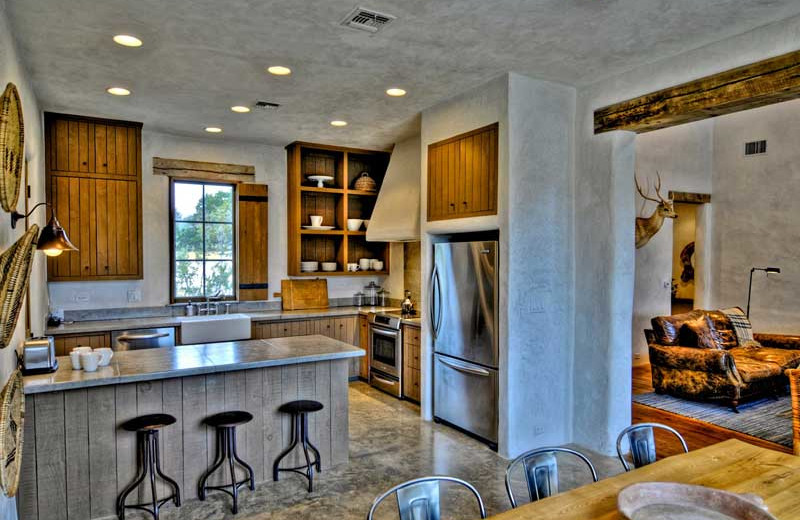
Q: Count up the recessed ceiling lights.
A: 7